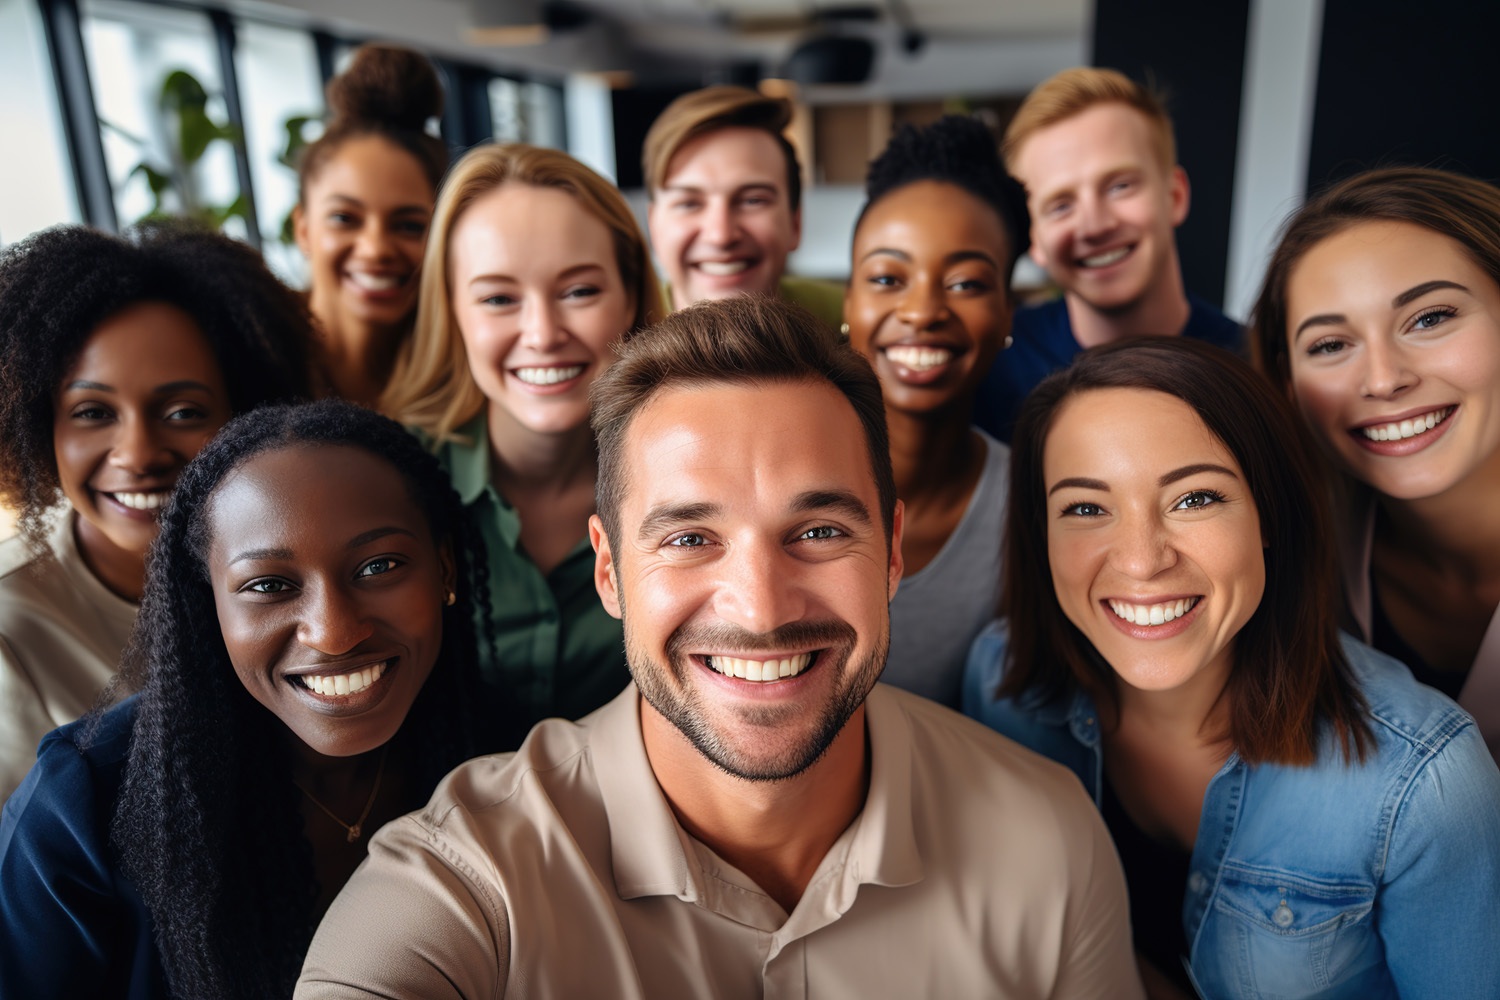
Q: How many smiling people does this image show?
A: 10